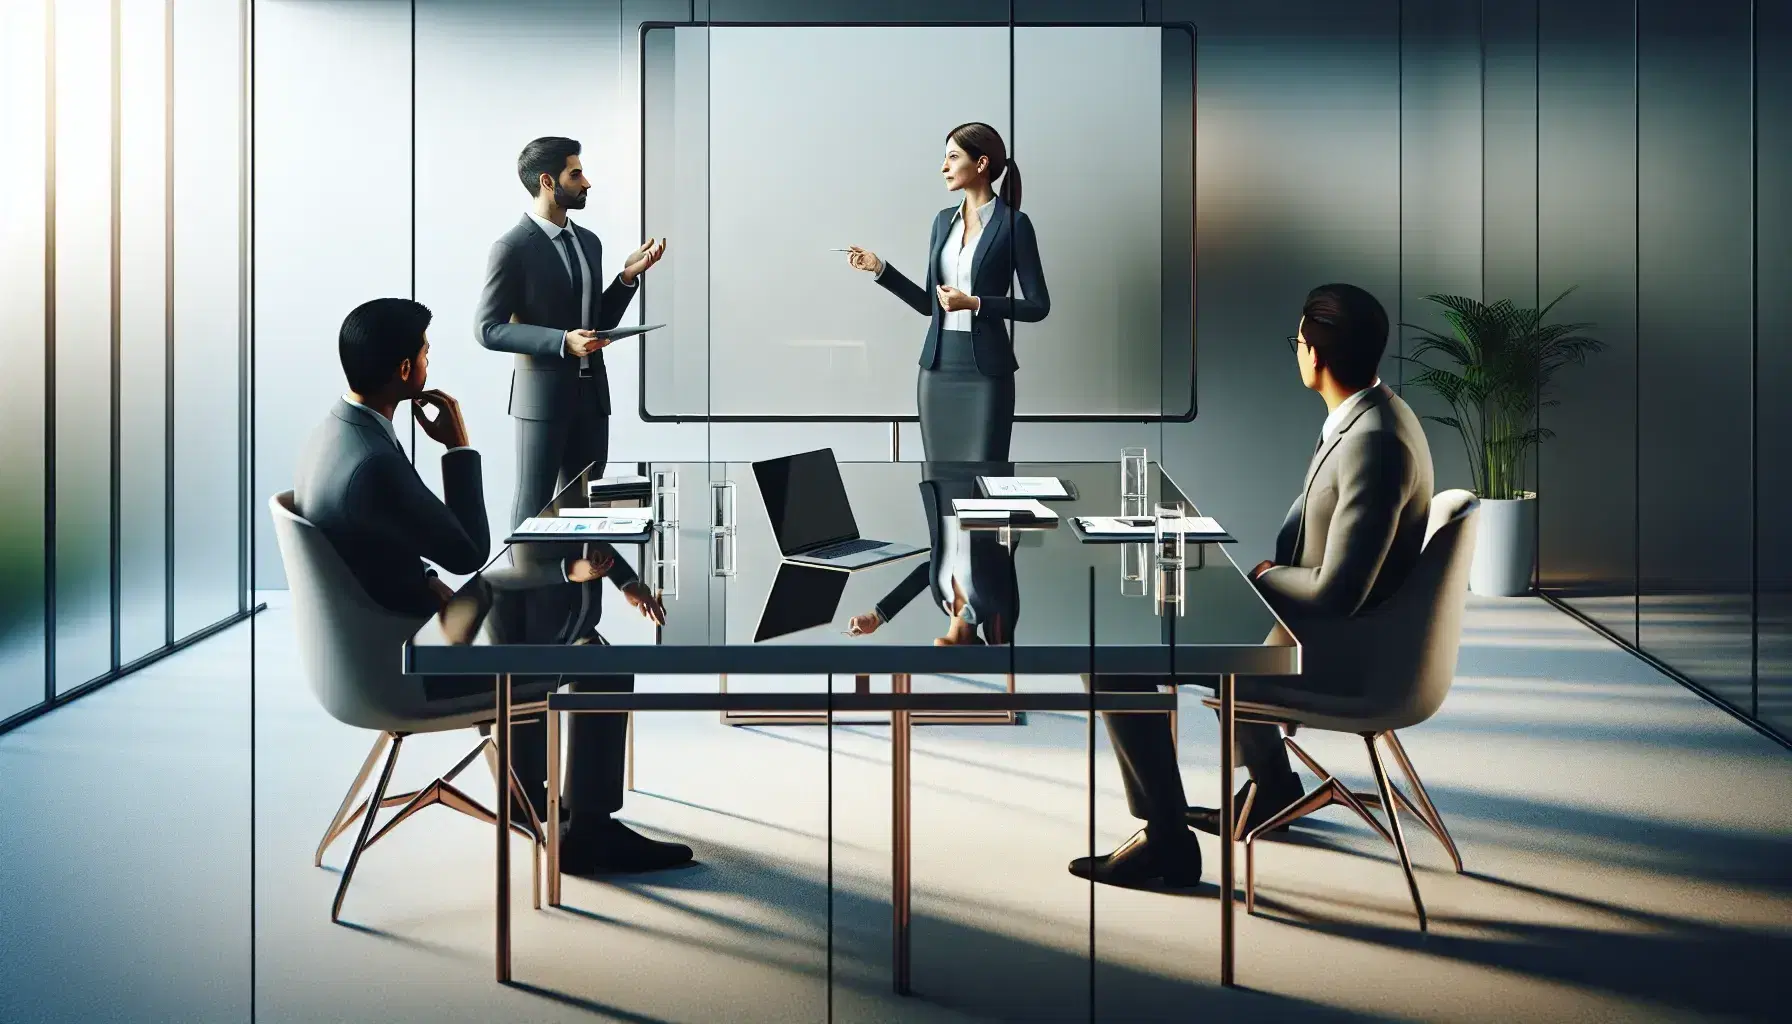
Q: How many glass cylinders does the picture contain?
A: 4